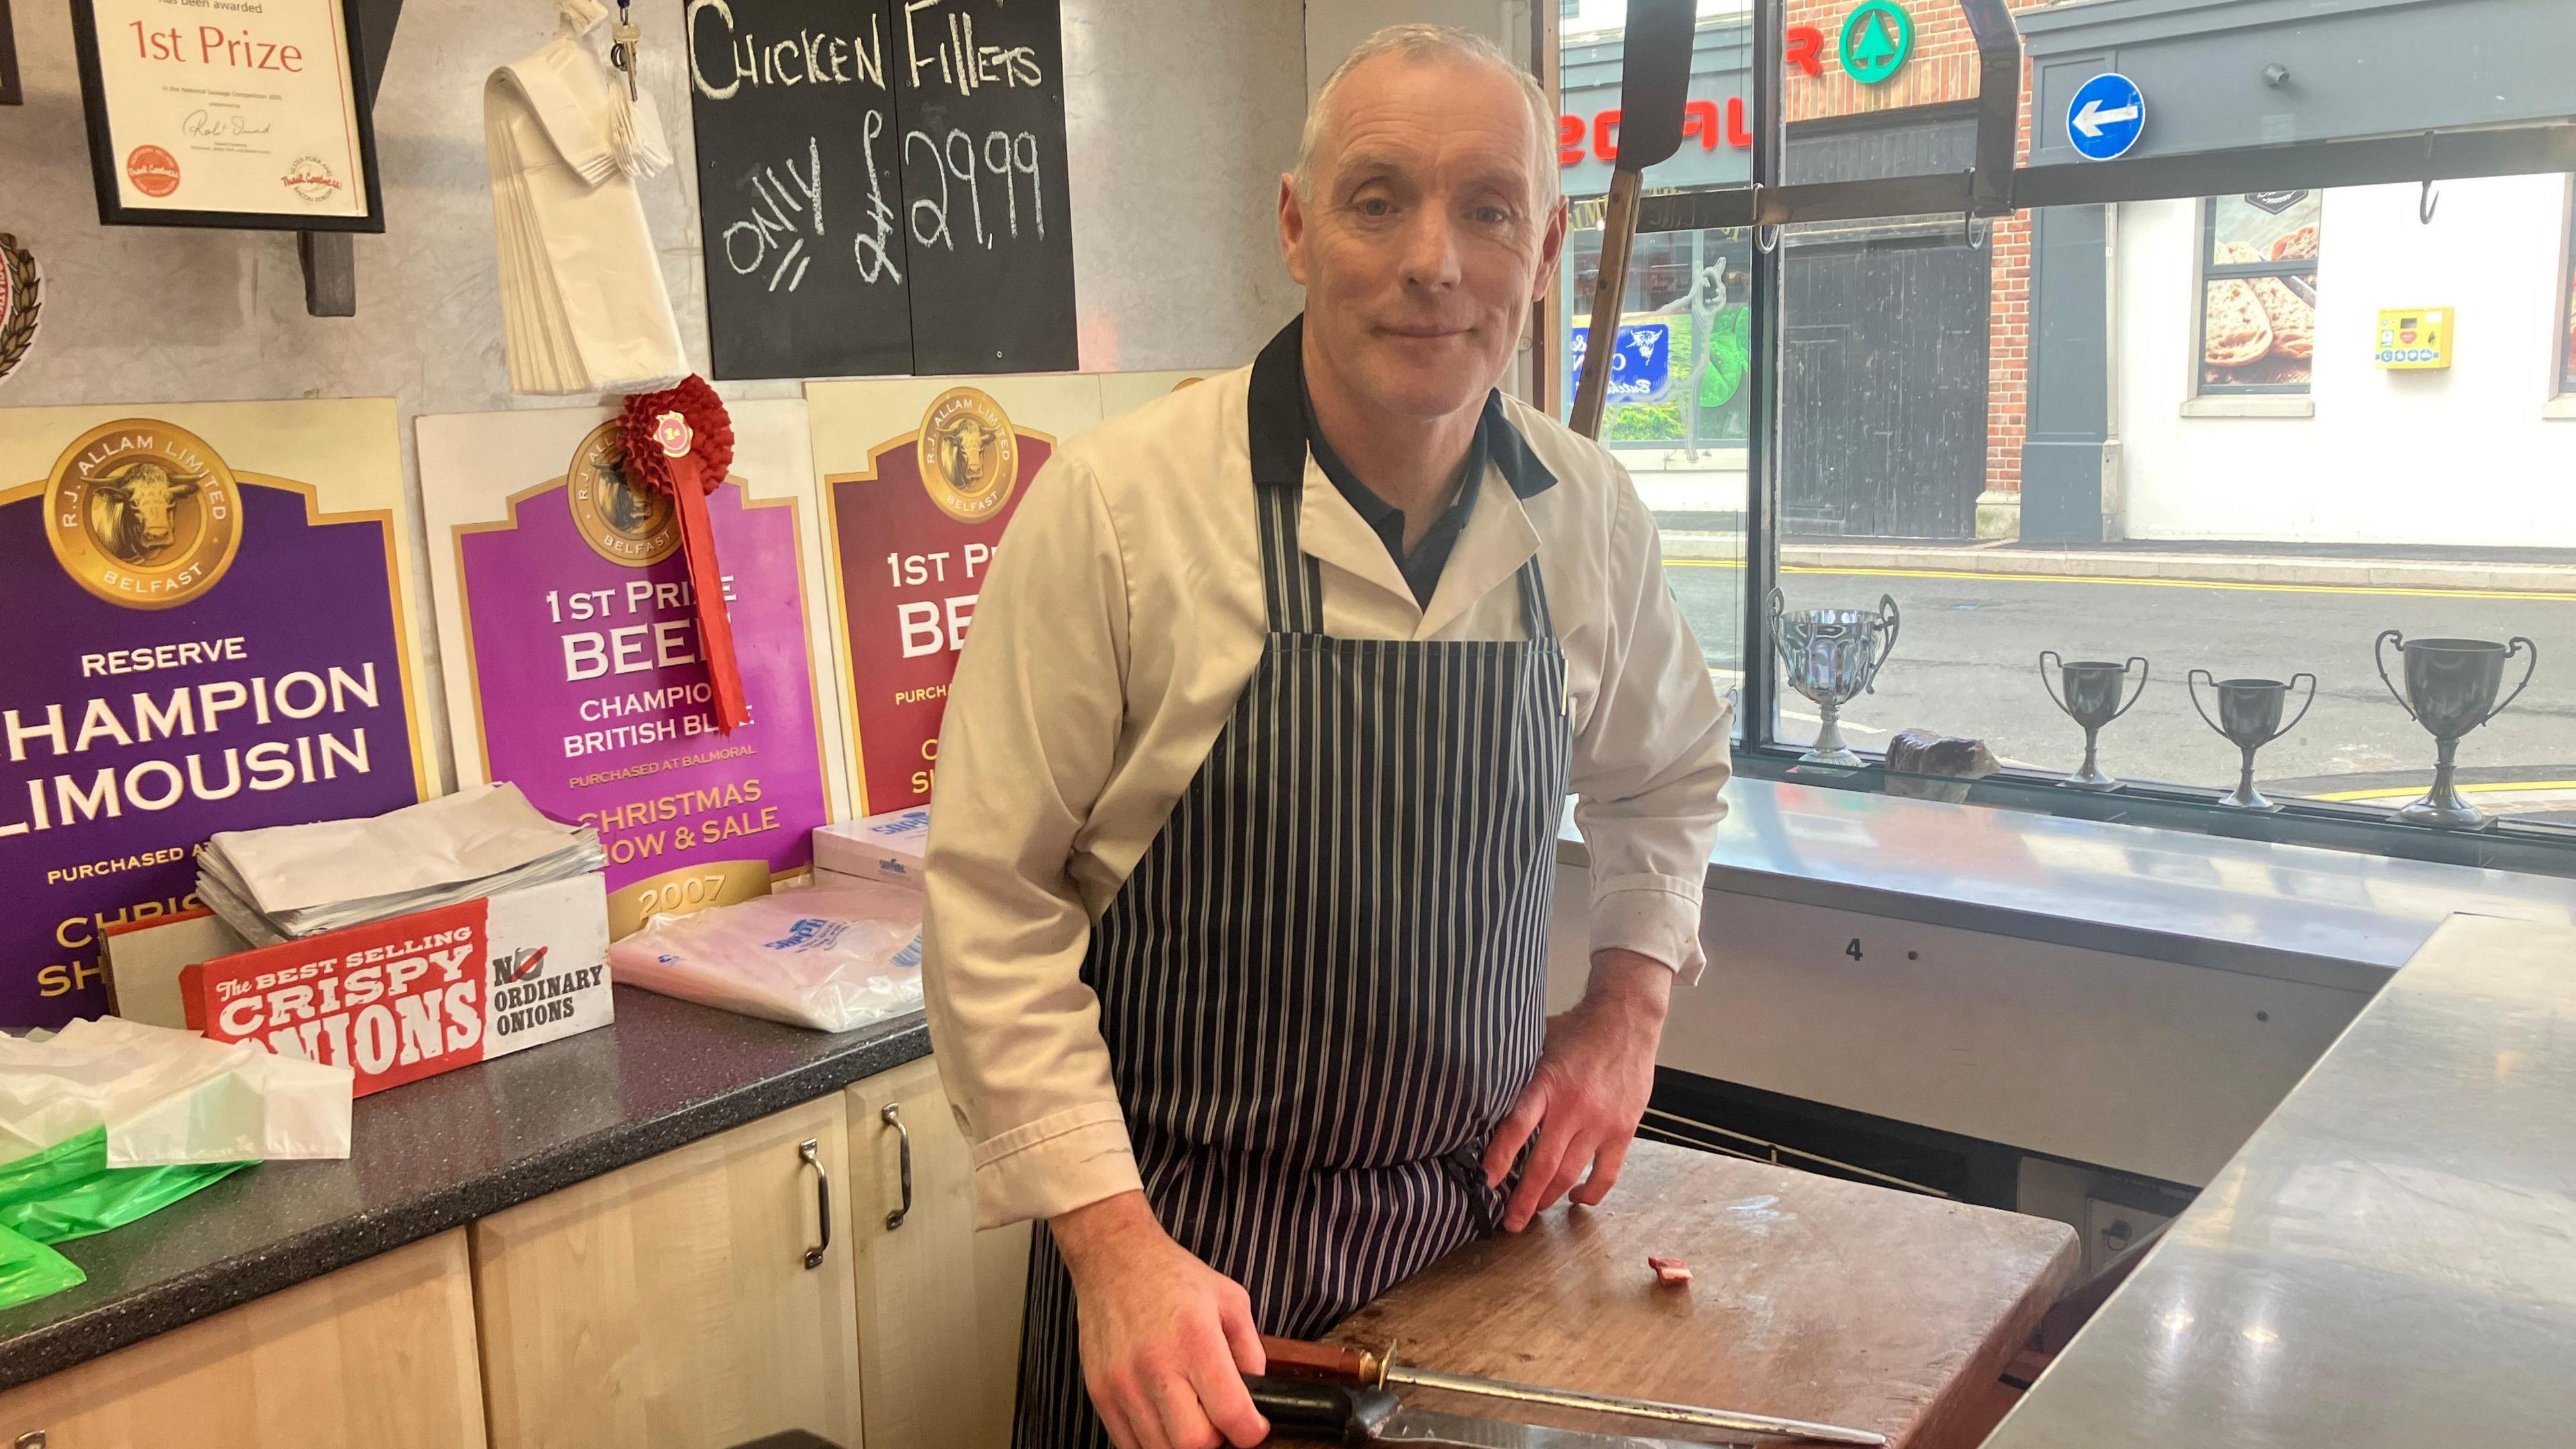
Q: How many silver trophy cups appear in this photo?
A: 4